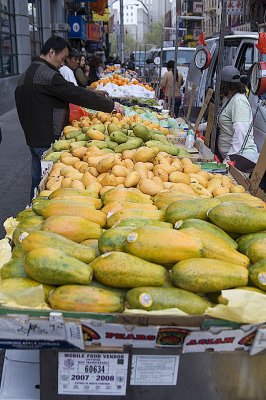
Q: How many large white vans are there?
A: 2